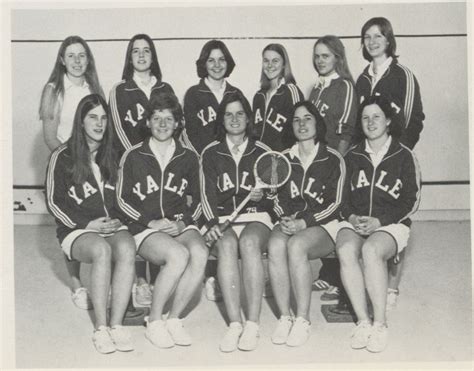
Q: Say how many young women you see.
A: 11